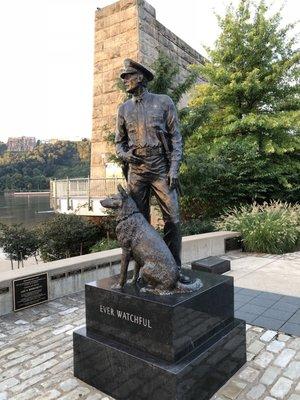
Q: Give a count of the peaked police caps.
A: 1